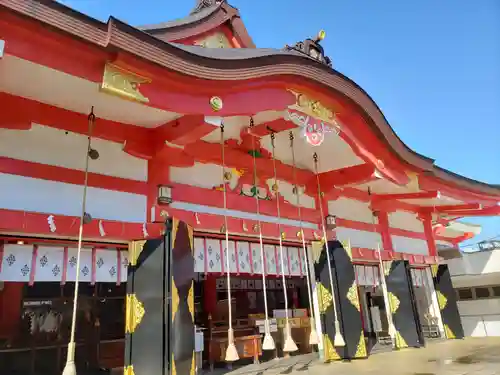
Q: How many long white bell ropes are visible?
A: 7